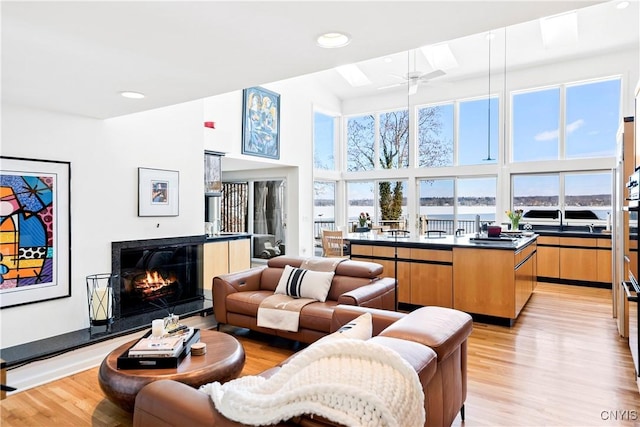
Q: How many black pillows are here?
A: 0